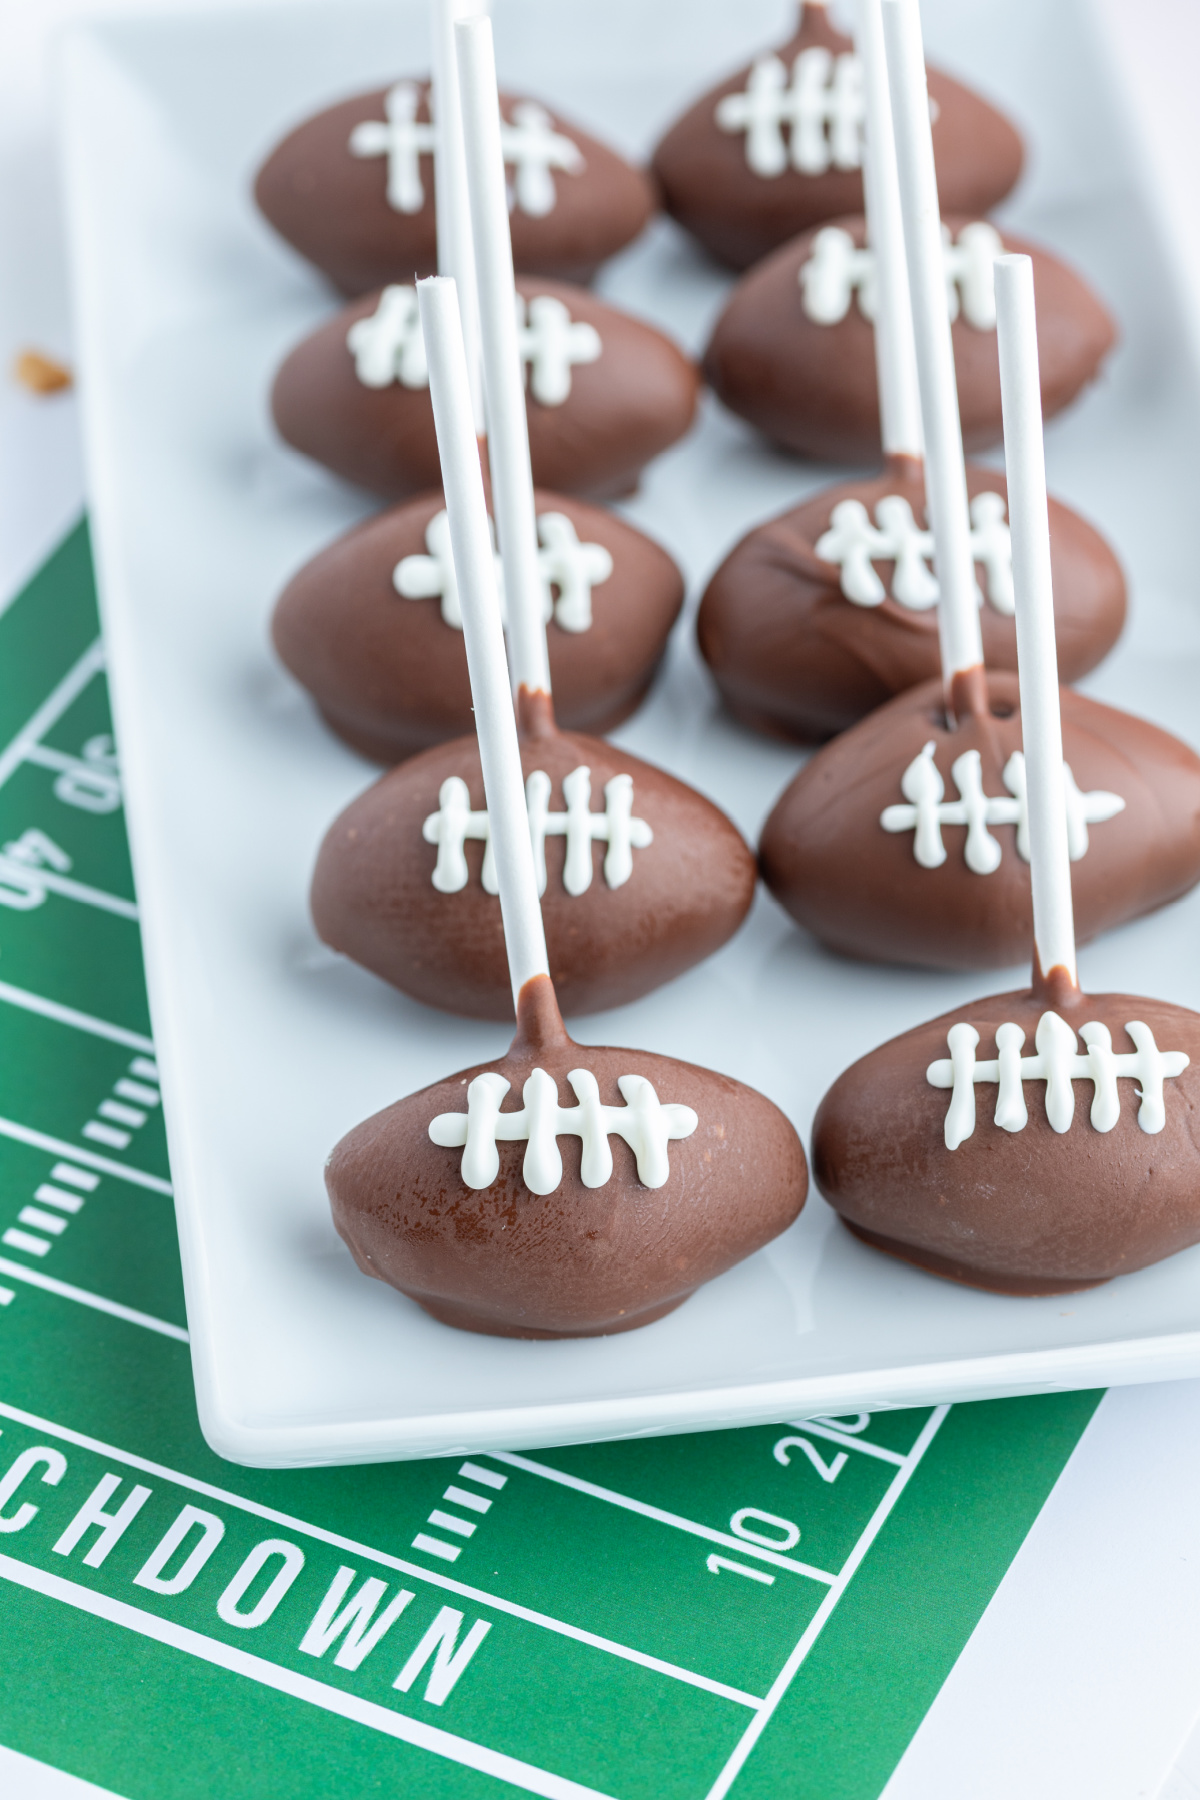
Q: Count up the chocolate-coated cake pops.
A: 10